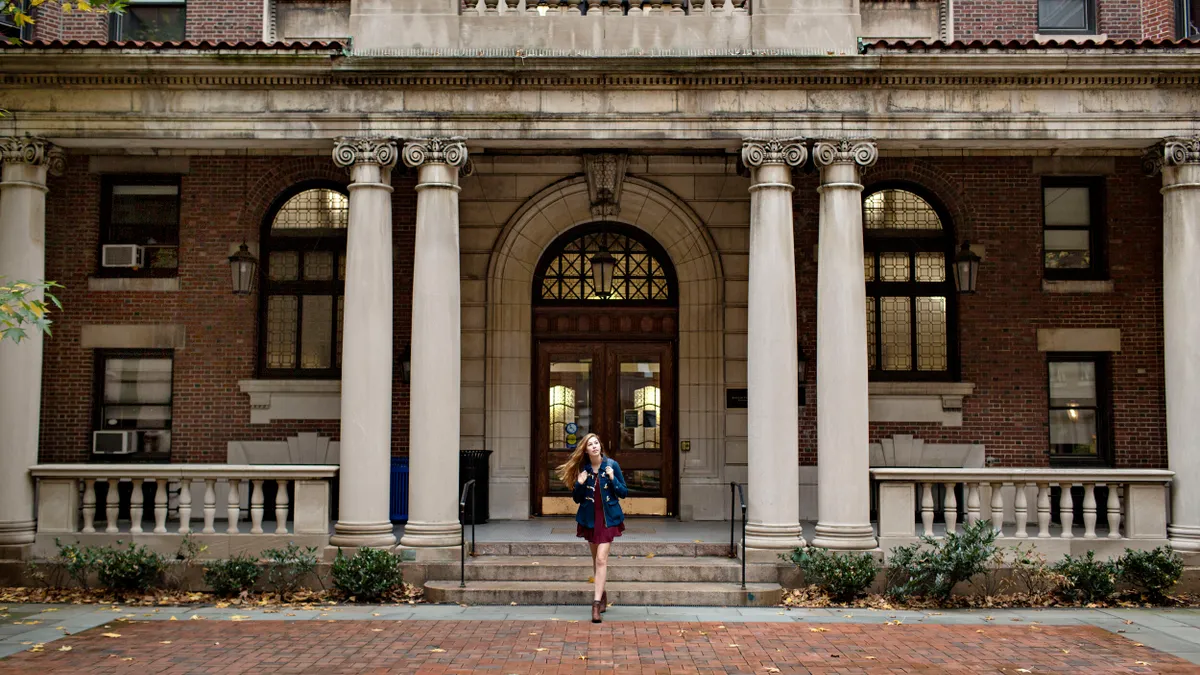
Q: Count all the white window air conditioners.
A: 2